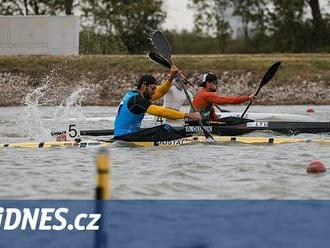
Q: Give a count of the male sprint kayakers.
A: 3